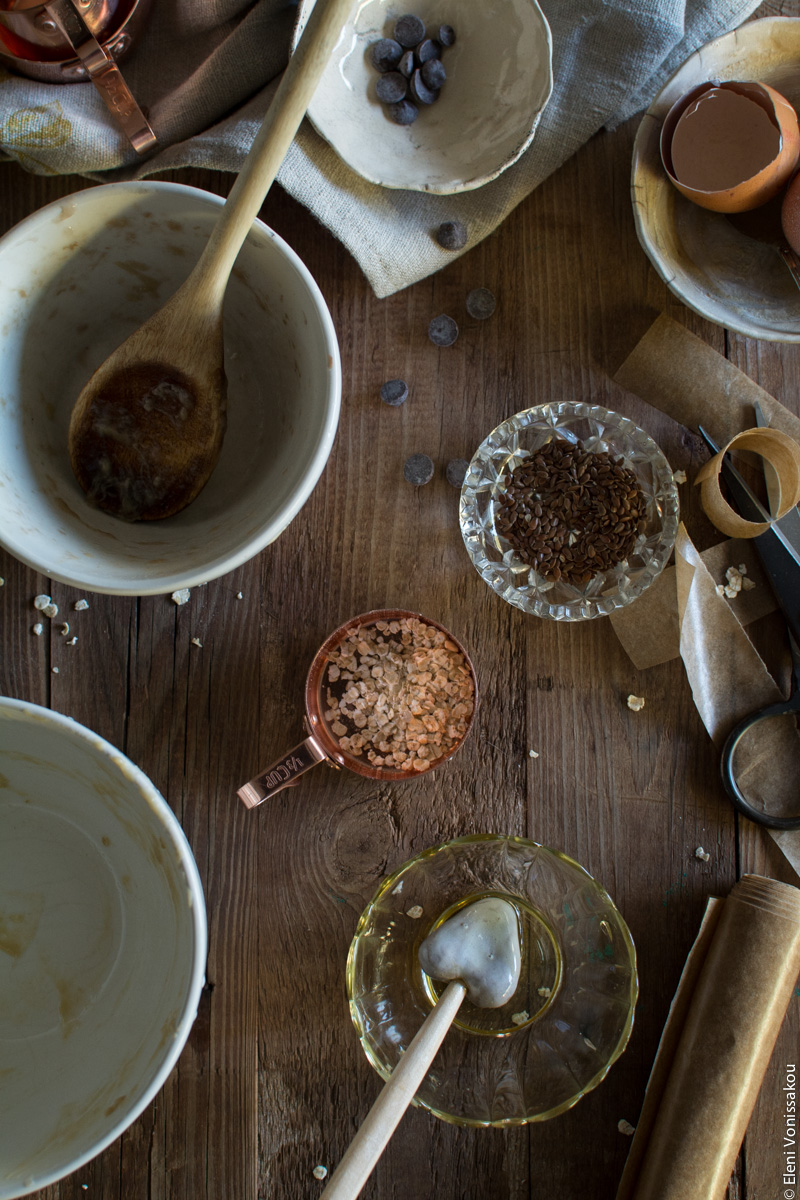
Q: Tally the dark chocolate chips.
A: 15